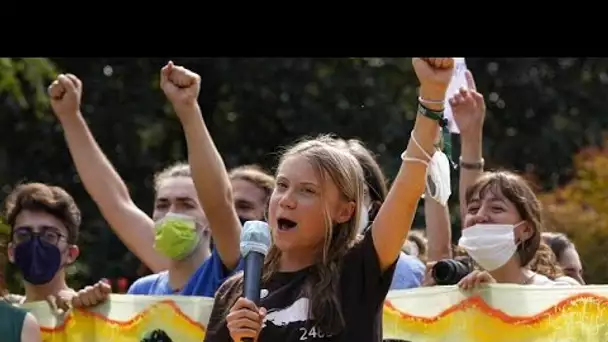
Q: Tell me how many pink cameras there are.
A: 0